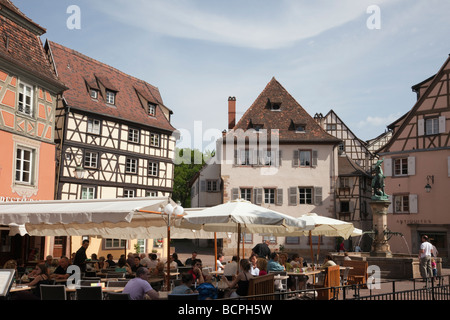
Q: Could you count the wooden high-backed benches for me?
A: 3